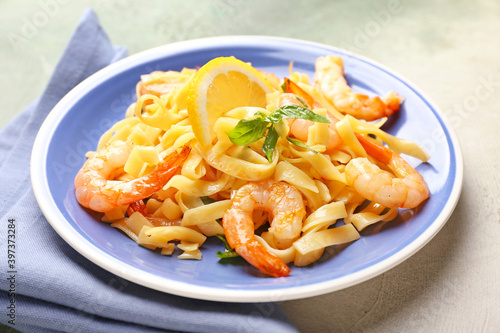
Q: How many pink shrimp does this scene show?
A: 5